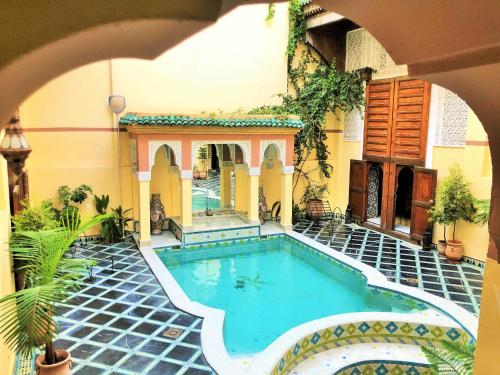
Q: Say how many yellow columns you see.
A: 4